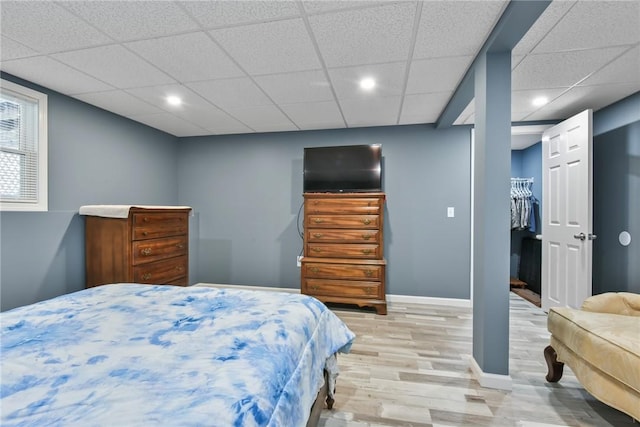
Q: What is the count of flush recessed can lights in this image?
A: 3